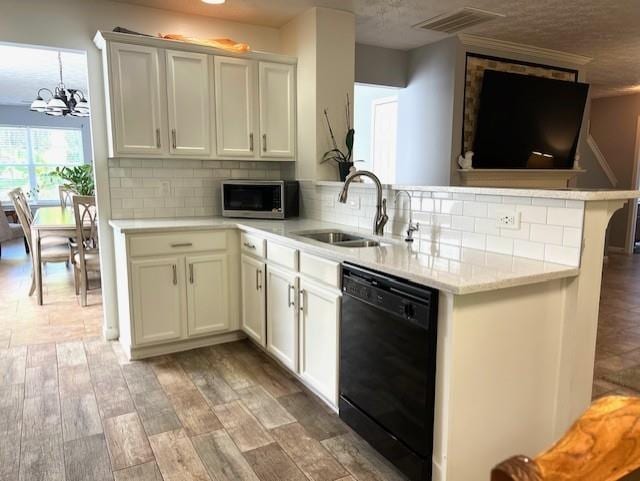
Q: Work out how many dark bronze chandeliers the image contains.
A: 1